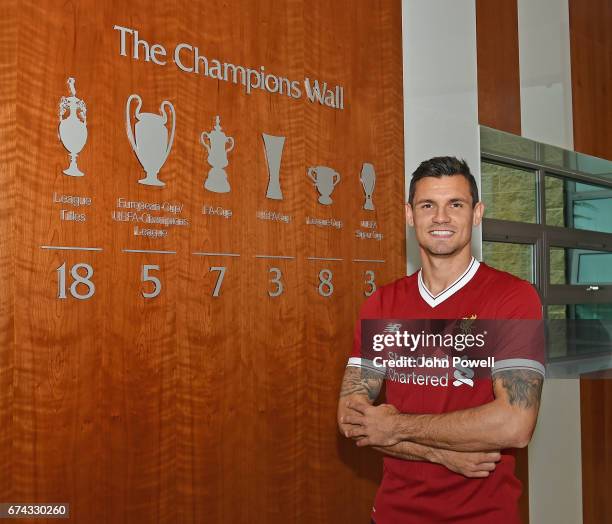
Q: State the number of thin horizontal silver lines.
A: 6